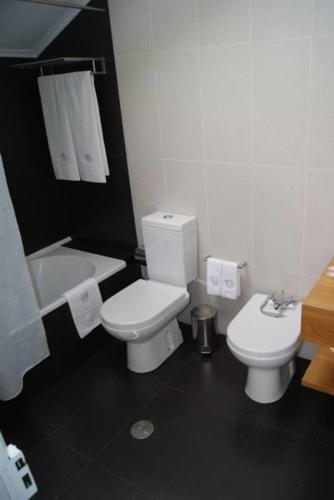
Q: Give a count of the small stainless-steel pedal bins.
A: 1